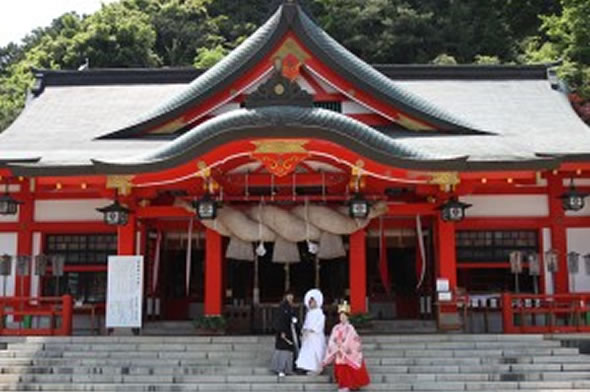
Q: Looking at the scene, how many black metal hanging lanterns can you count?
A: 6